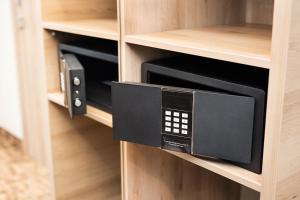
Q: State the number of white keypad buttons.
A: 12